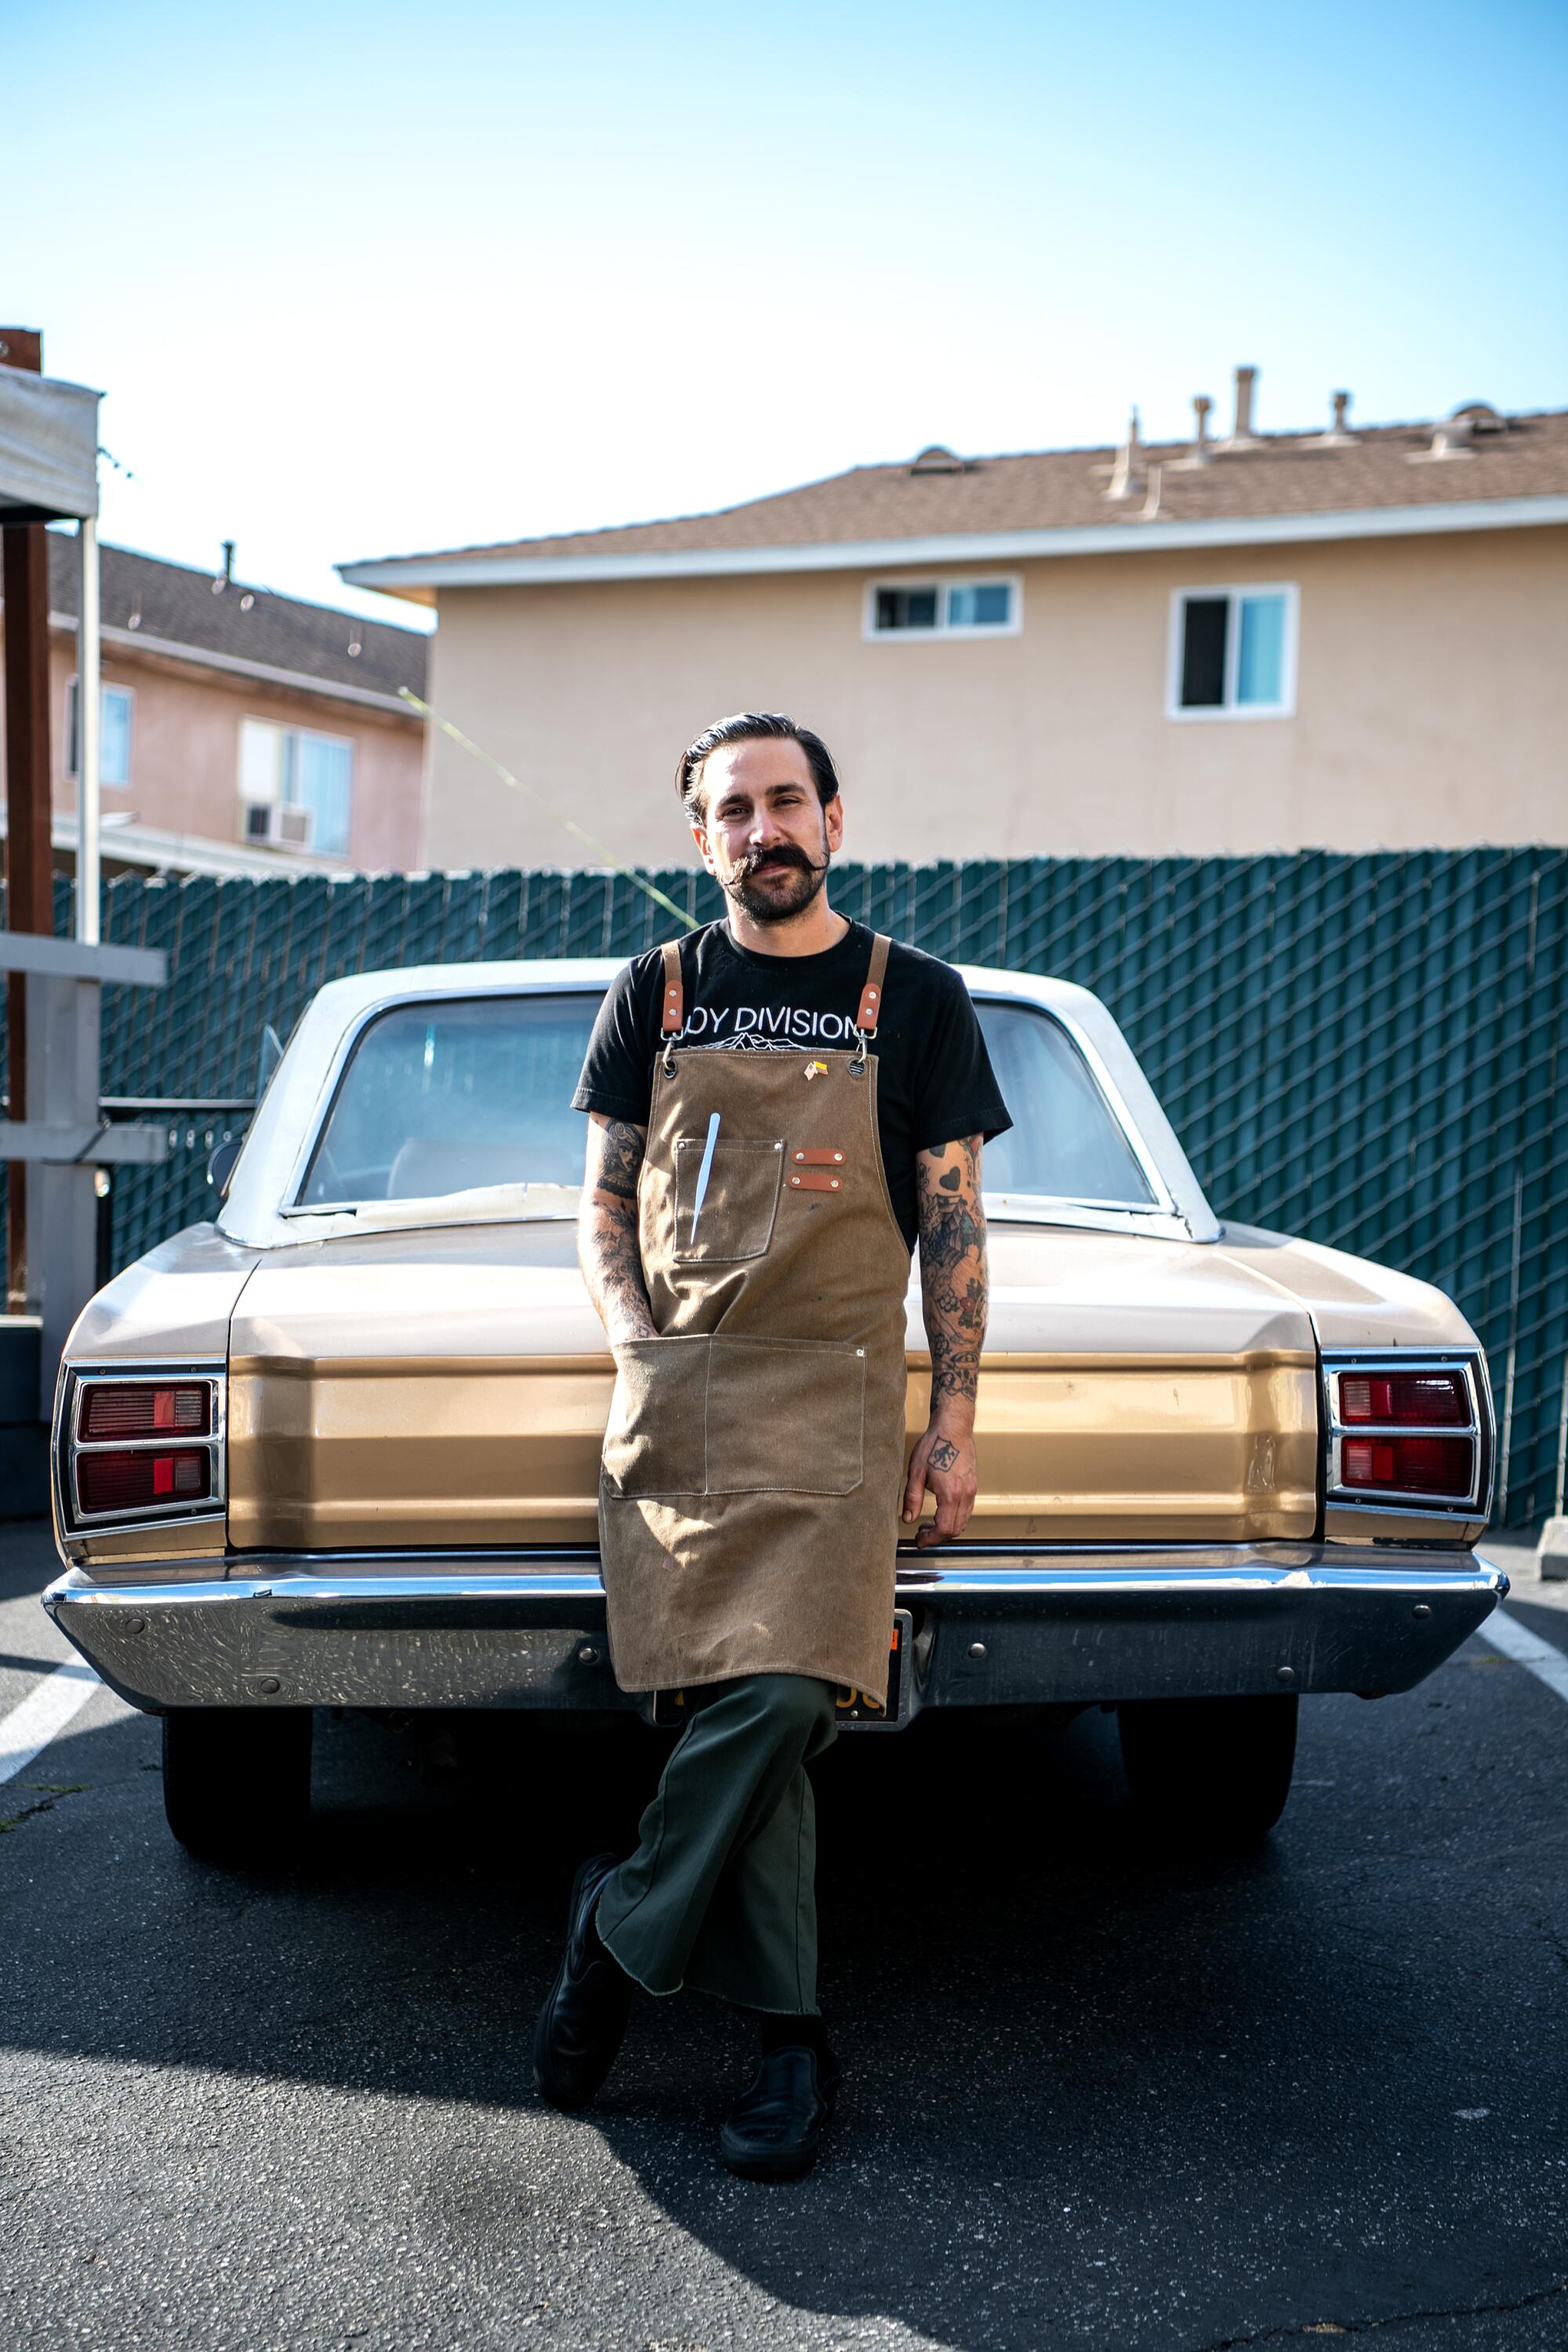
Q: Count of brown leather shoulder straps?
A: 2